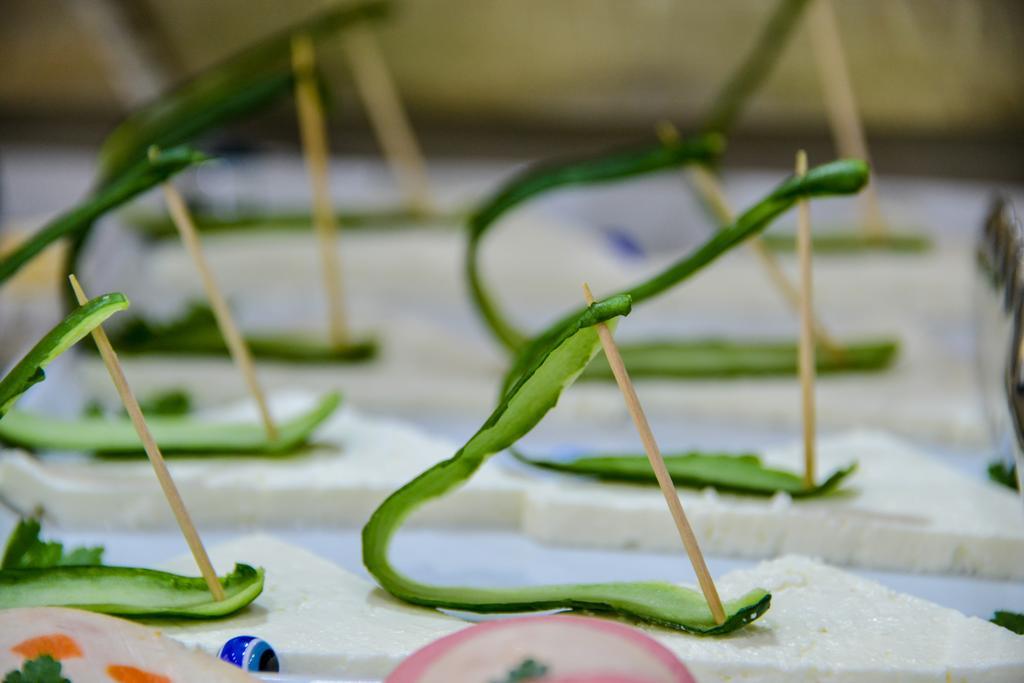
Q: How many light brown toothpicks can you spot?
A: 8